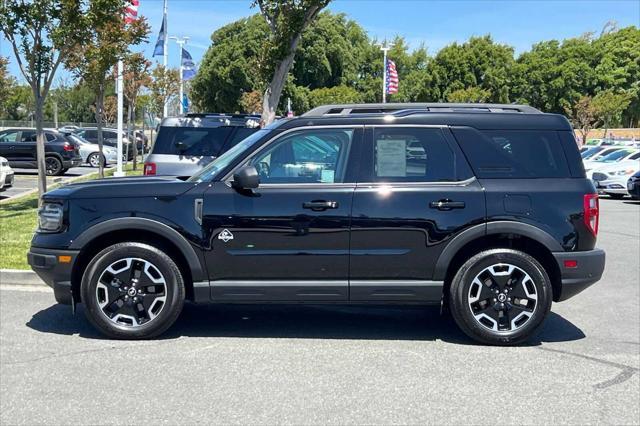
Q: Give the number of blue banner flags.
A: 2